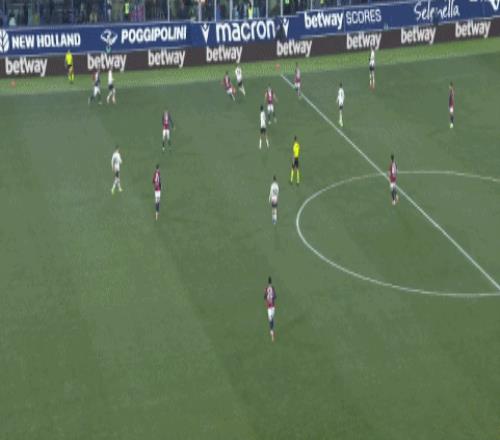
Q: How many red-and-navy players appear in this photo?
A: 9